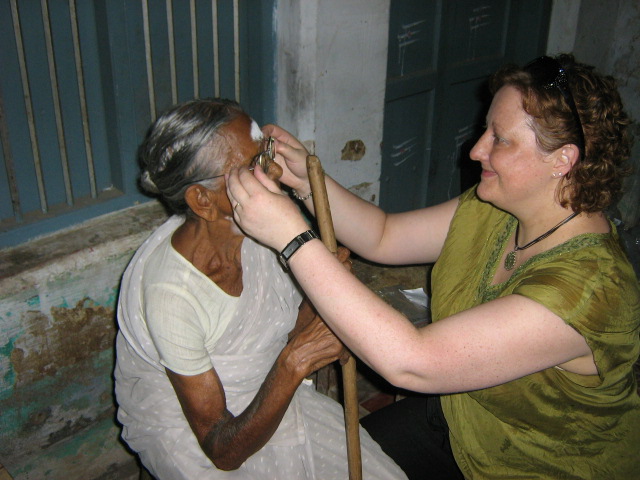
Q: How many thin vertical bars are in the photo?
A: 9